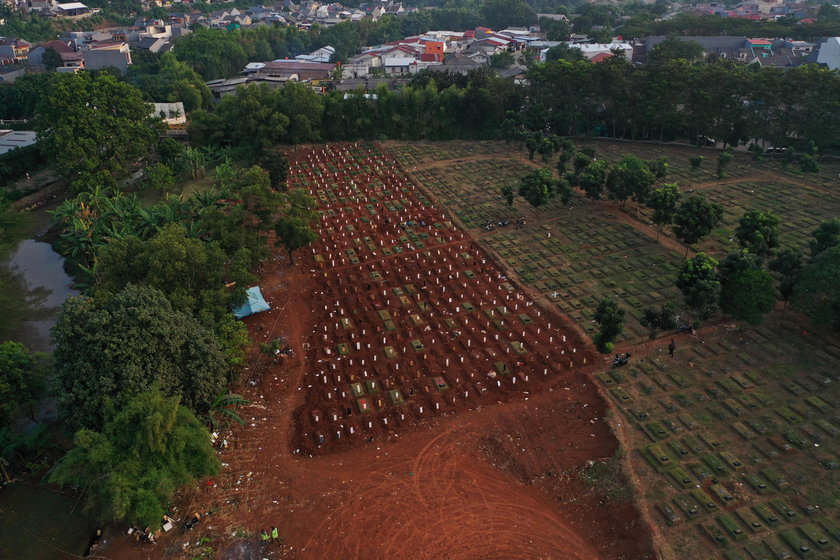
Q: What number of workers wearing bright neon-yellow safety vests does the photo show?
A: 2